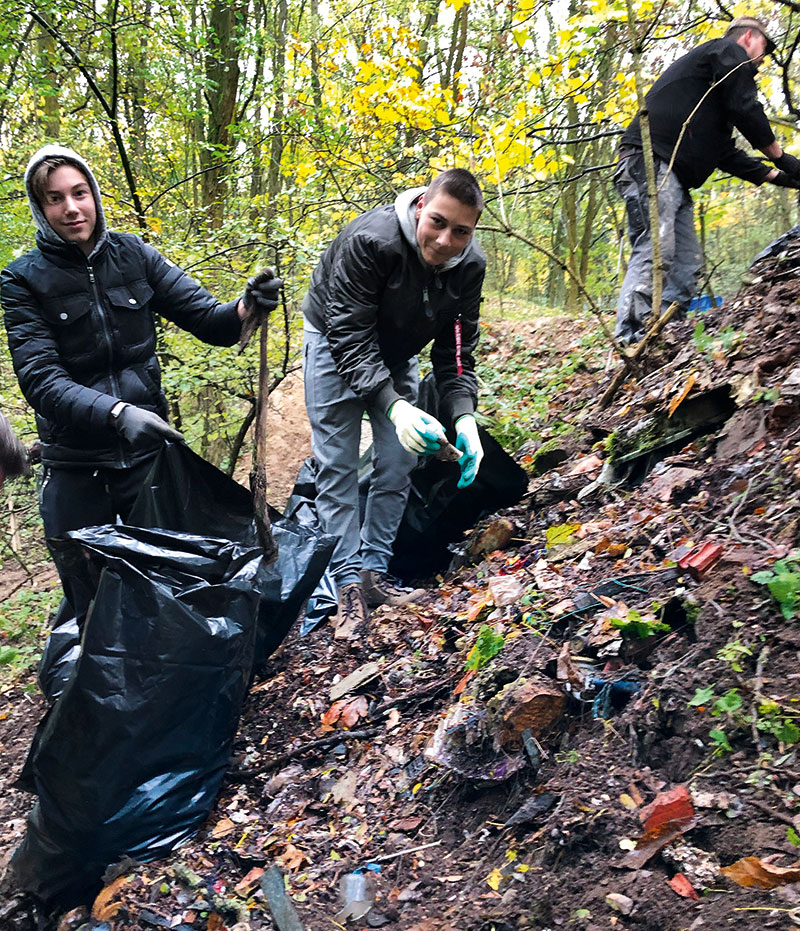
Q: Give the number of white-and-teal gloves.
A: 2